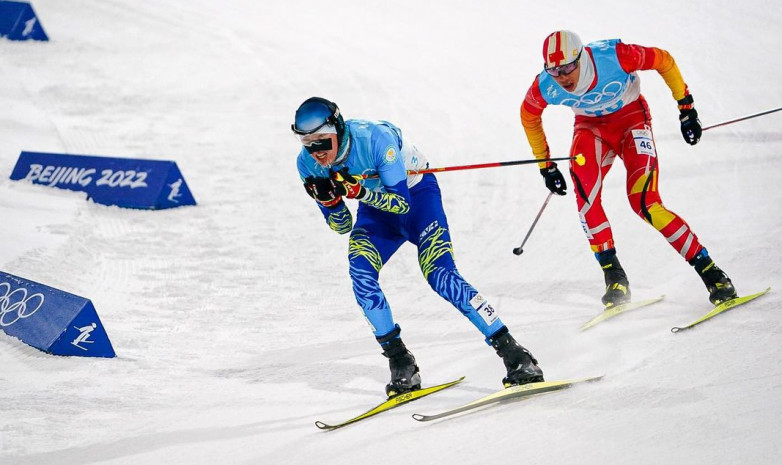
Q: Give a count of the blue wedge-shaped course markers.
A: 3